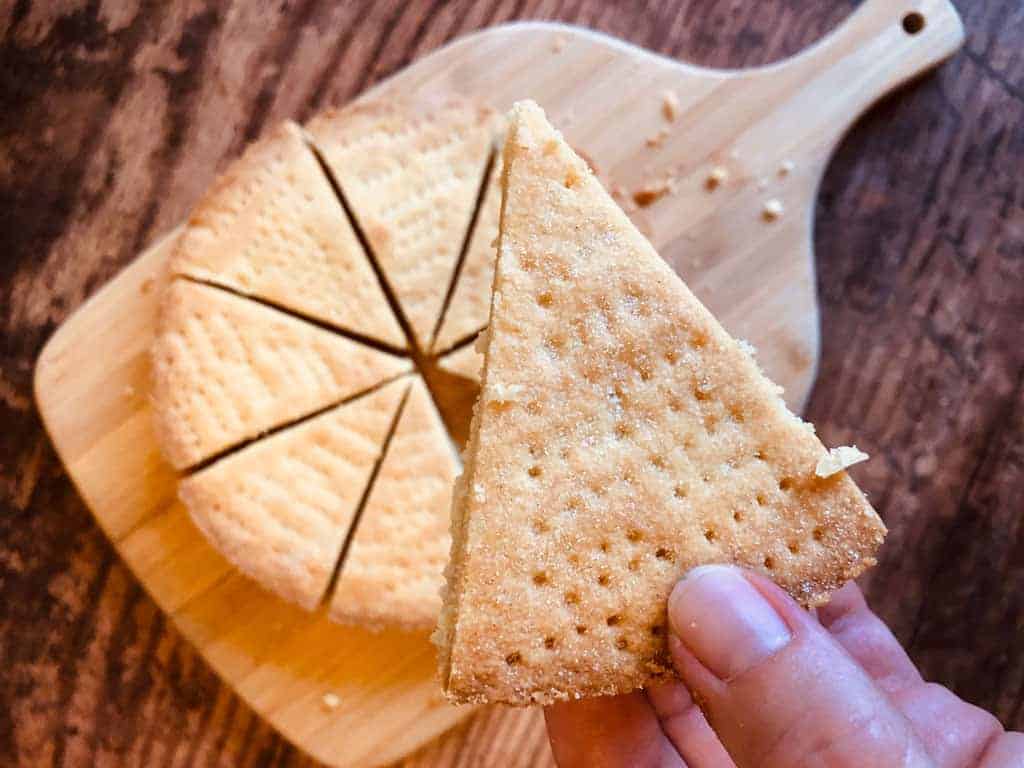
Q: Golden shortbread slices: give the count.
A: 8